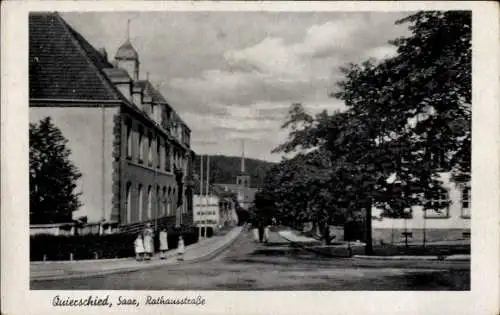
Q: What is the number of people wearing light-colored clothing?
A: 4